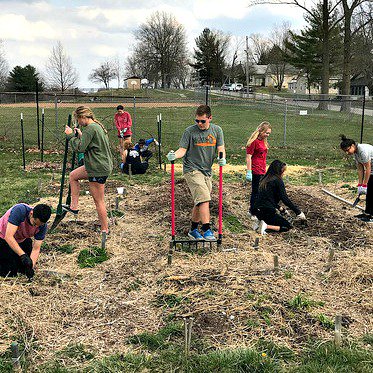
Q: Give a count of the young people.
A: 9